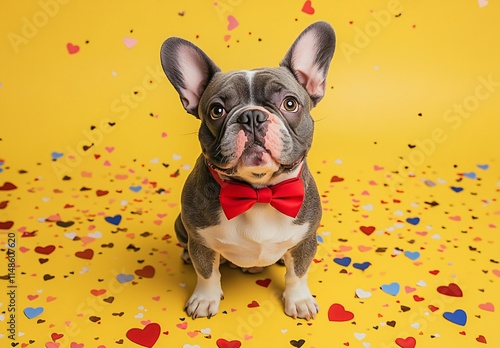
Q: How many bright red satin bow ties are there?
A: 1